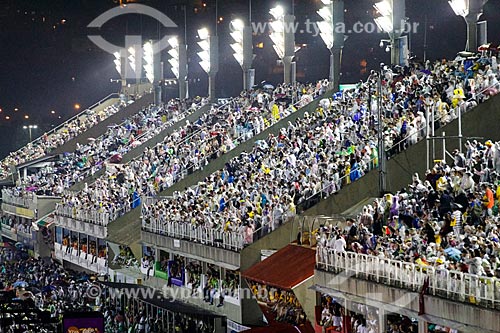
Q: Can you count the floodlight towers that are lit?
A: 10